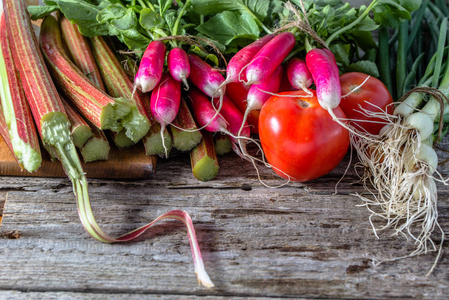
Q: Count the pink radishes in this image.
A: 11